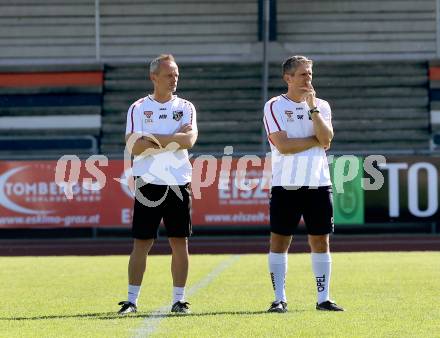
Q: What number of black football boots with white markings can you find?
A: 4